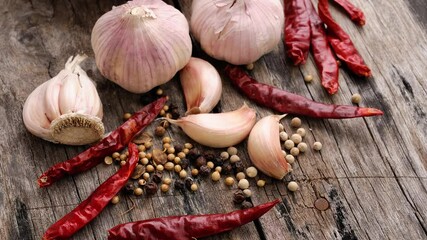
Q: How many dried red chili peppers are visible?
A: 8